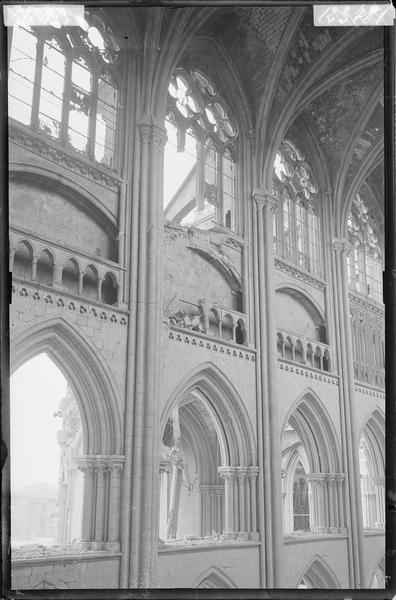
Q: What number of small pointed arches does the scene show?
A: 14